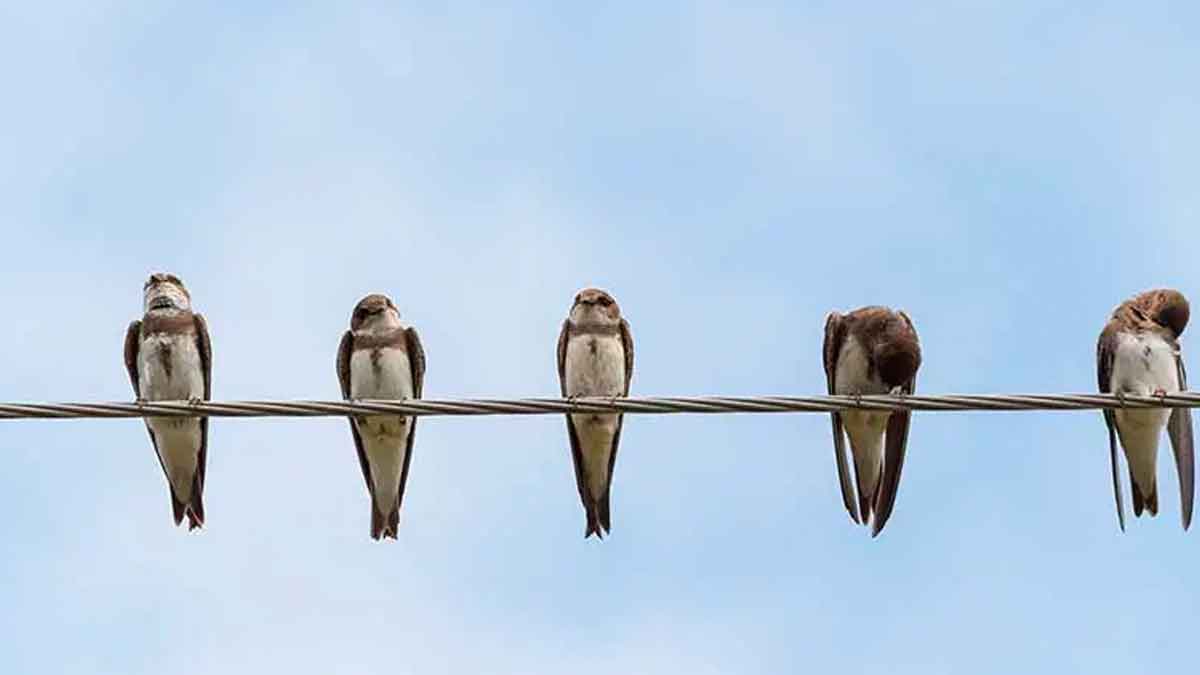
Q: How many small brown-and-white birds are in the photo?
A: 5